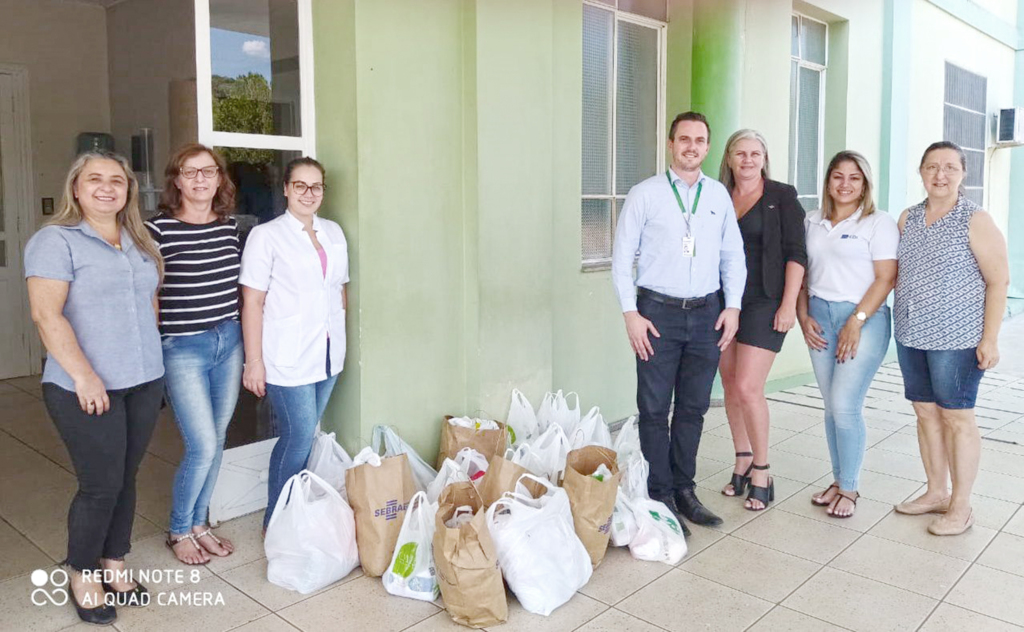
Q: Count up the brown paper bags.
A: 5